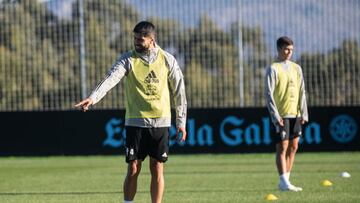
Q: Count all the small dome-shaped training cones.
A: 3